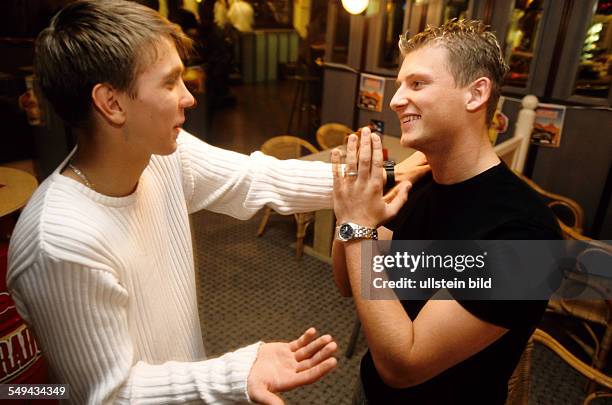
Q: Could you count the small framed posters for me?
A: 2